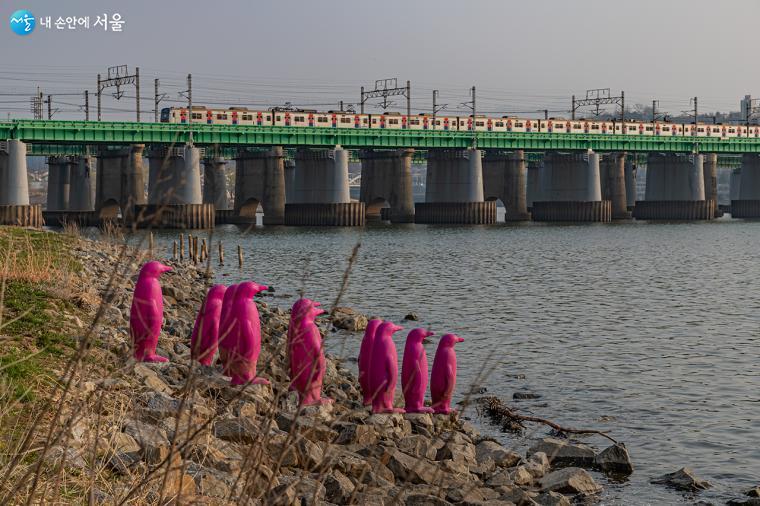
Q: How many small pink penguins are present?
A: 10